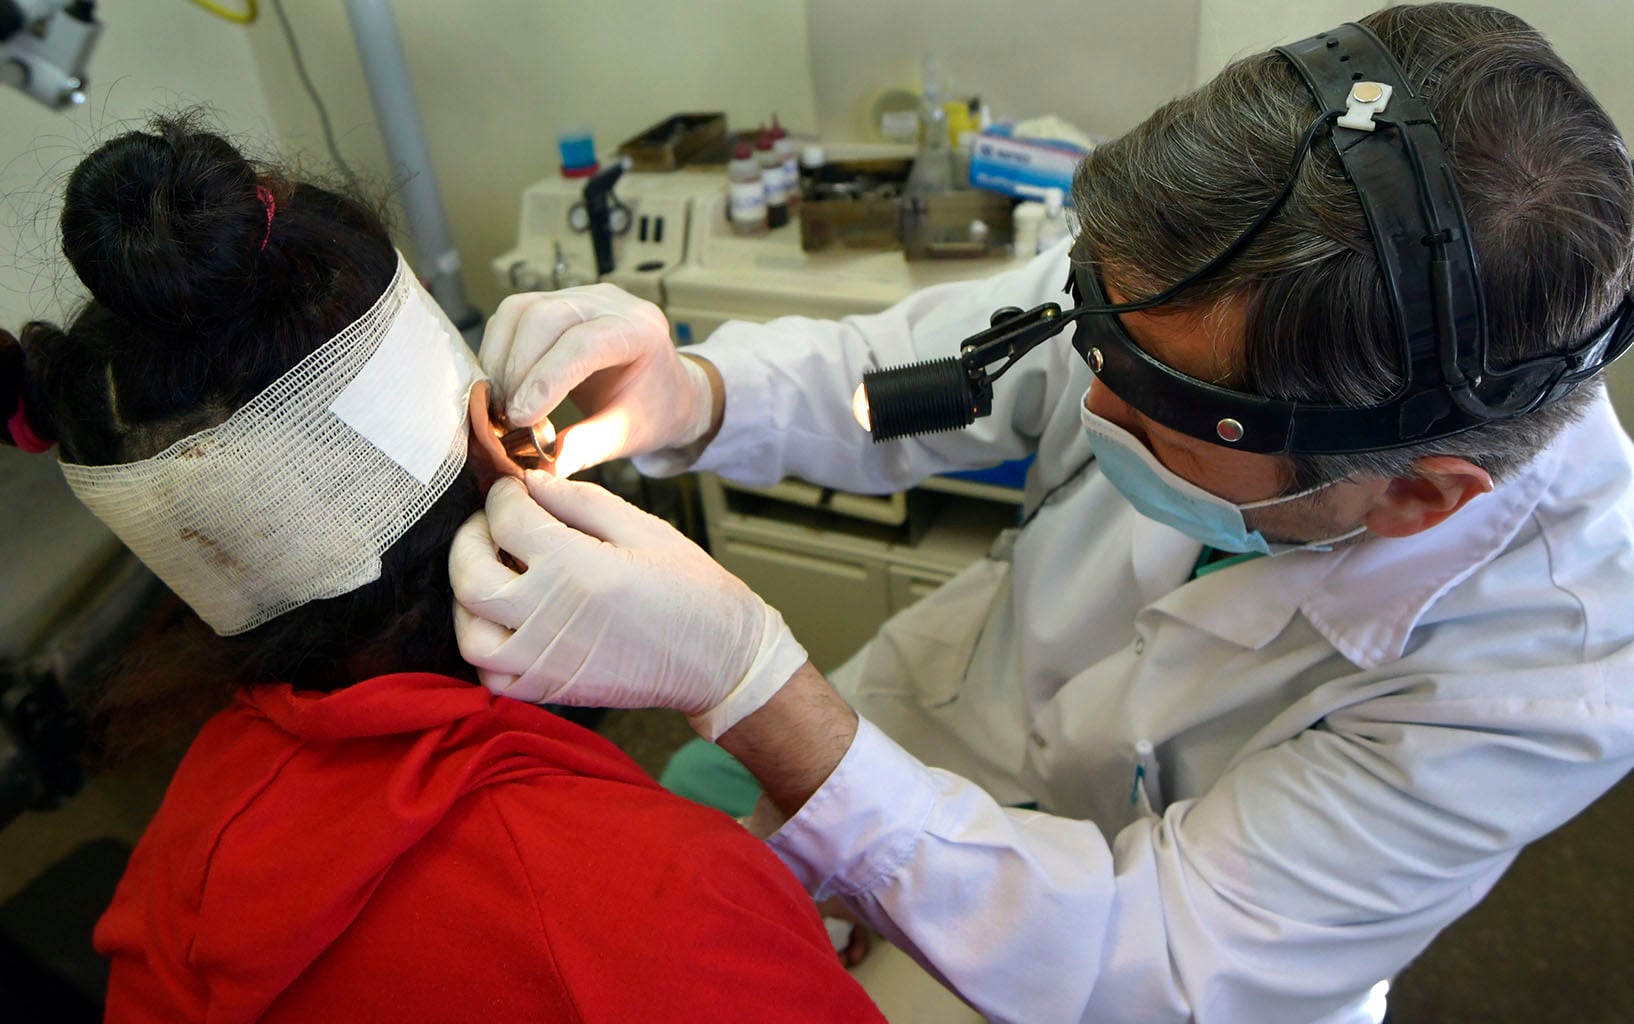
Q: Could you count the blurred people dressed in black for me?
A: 0